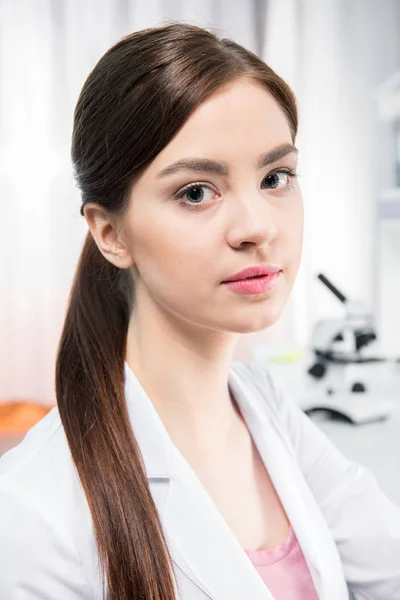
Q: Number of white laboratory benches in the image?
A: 1